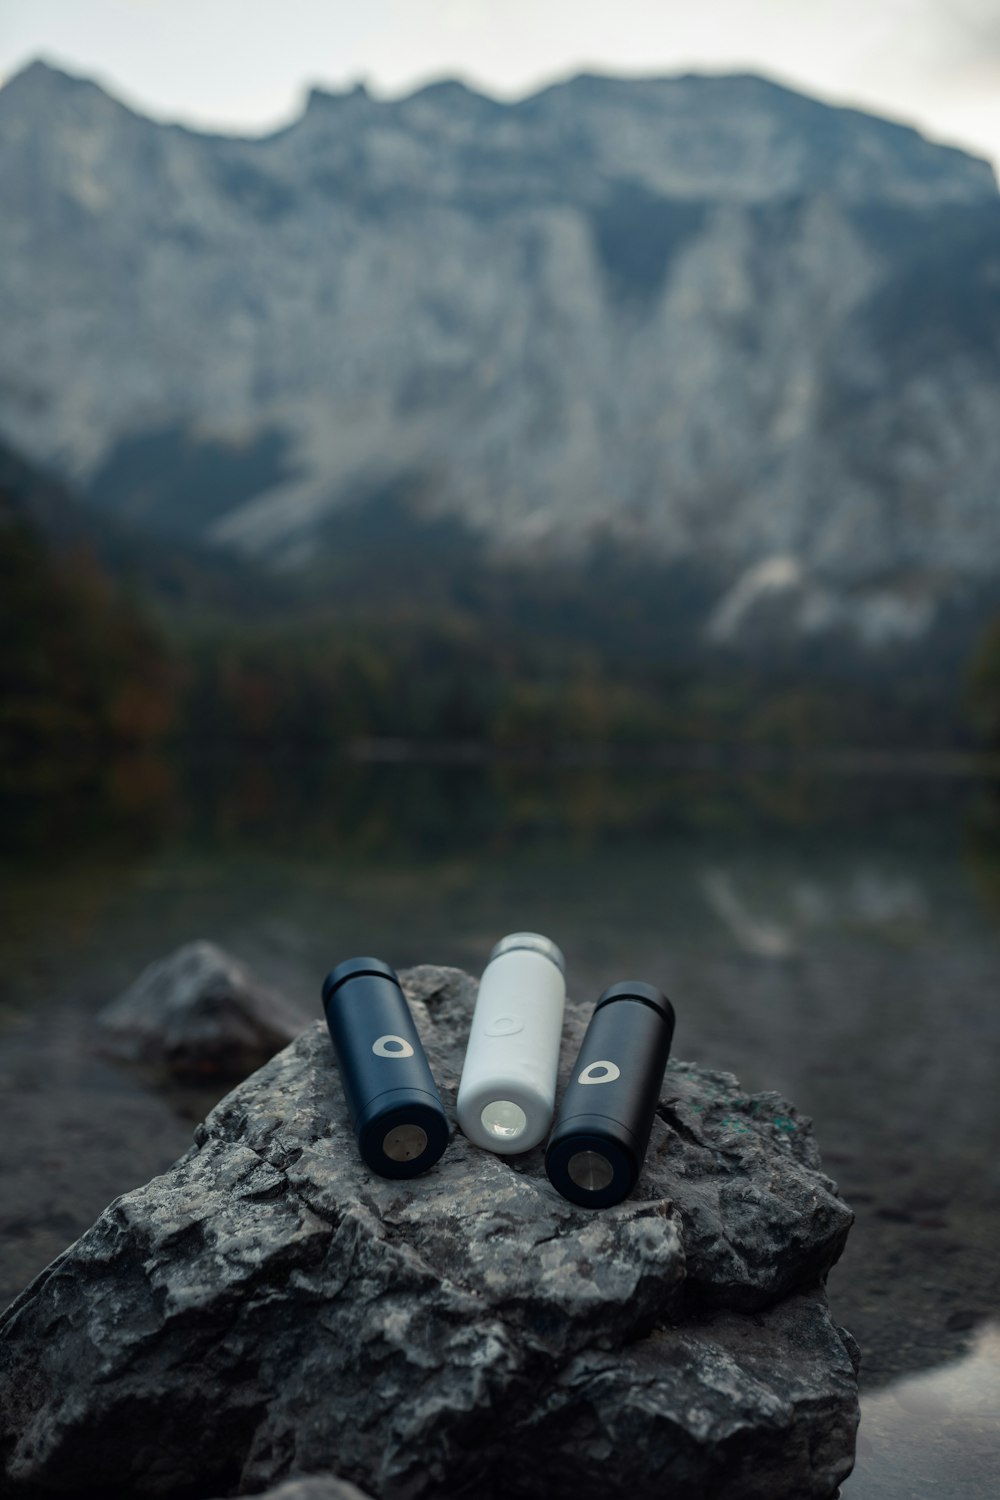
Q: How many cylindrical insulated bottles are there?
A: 3